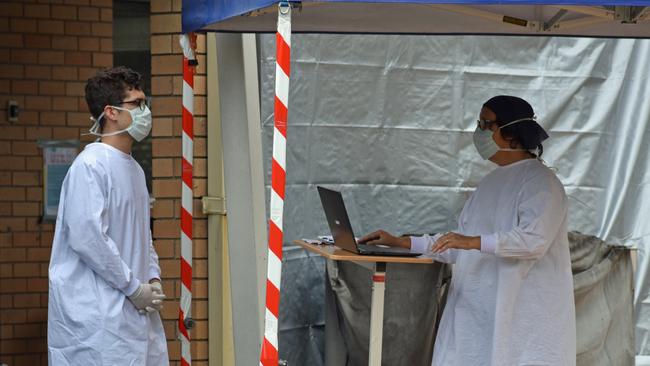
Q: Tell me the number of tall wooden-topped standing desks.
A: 1